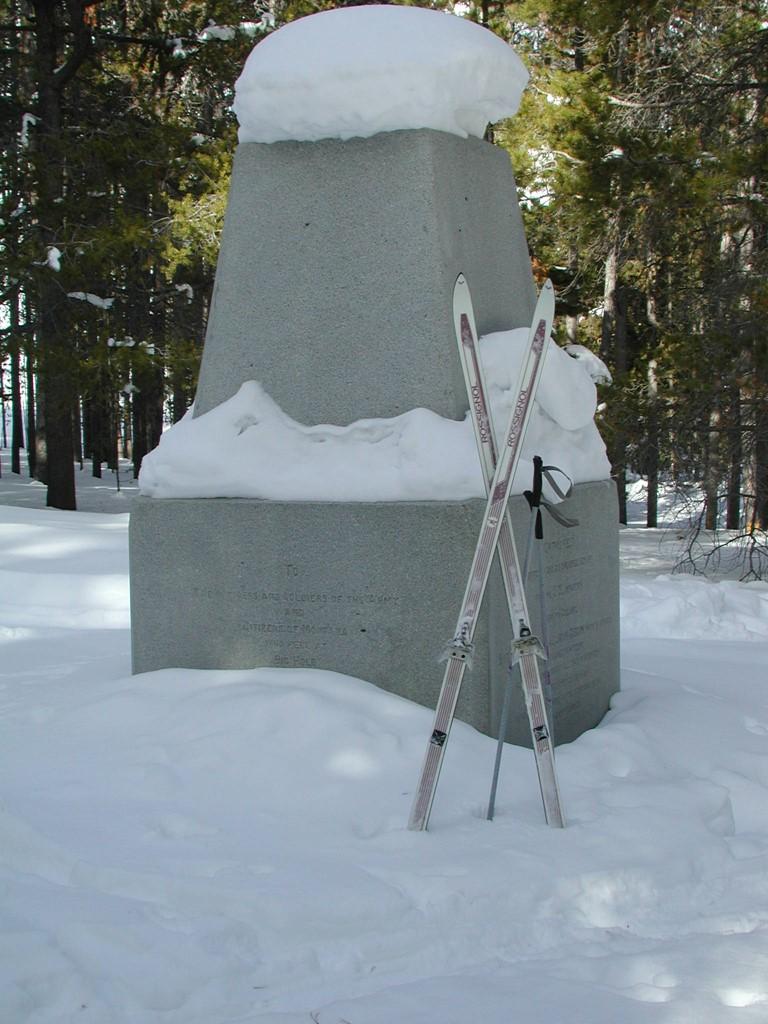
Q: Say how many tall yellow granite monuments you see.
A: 0